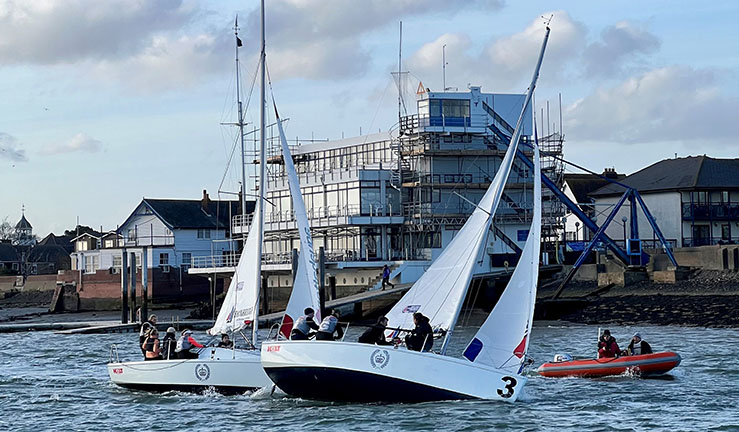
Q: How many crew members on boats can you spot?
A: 11